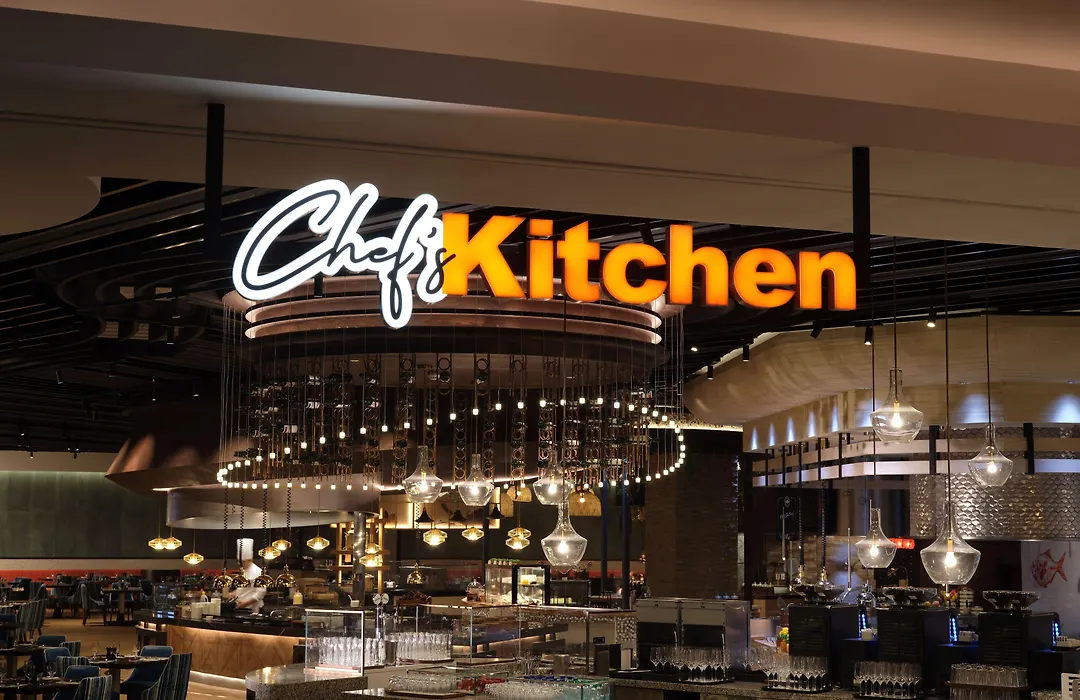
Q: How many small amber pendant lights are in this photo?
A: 12